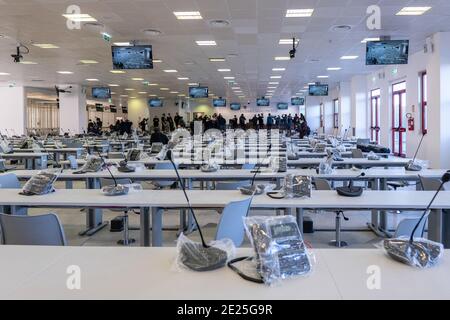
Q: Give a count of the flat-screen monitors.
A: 11